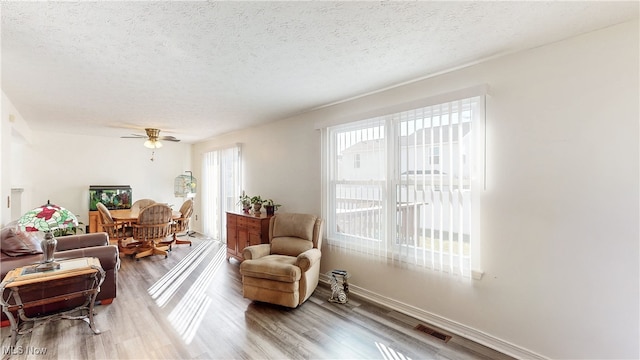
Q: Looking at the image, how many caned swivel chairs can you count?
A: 4